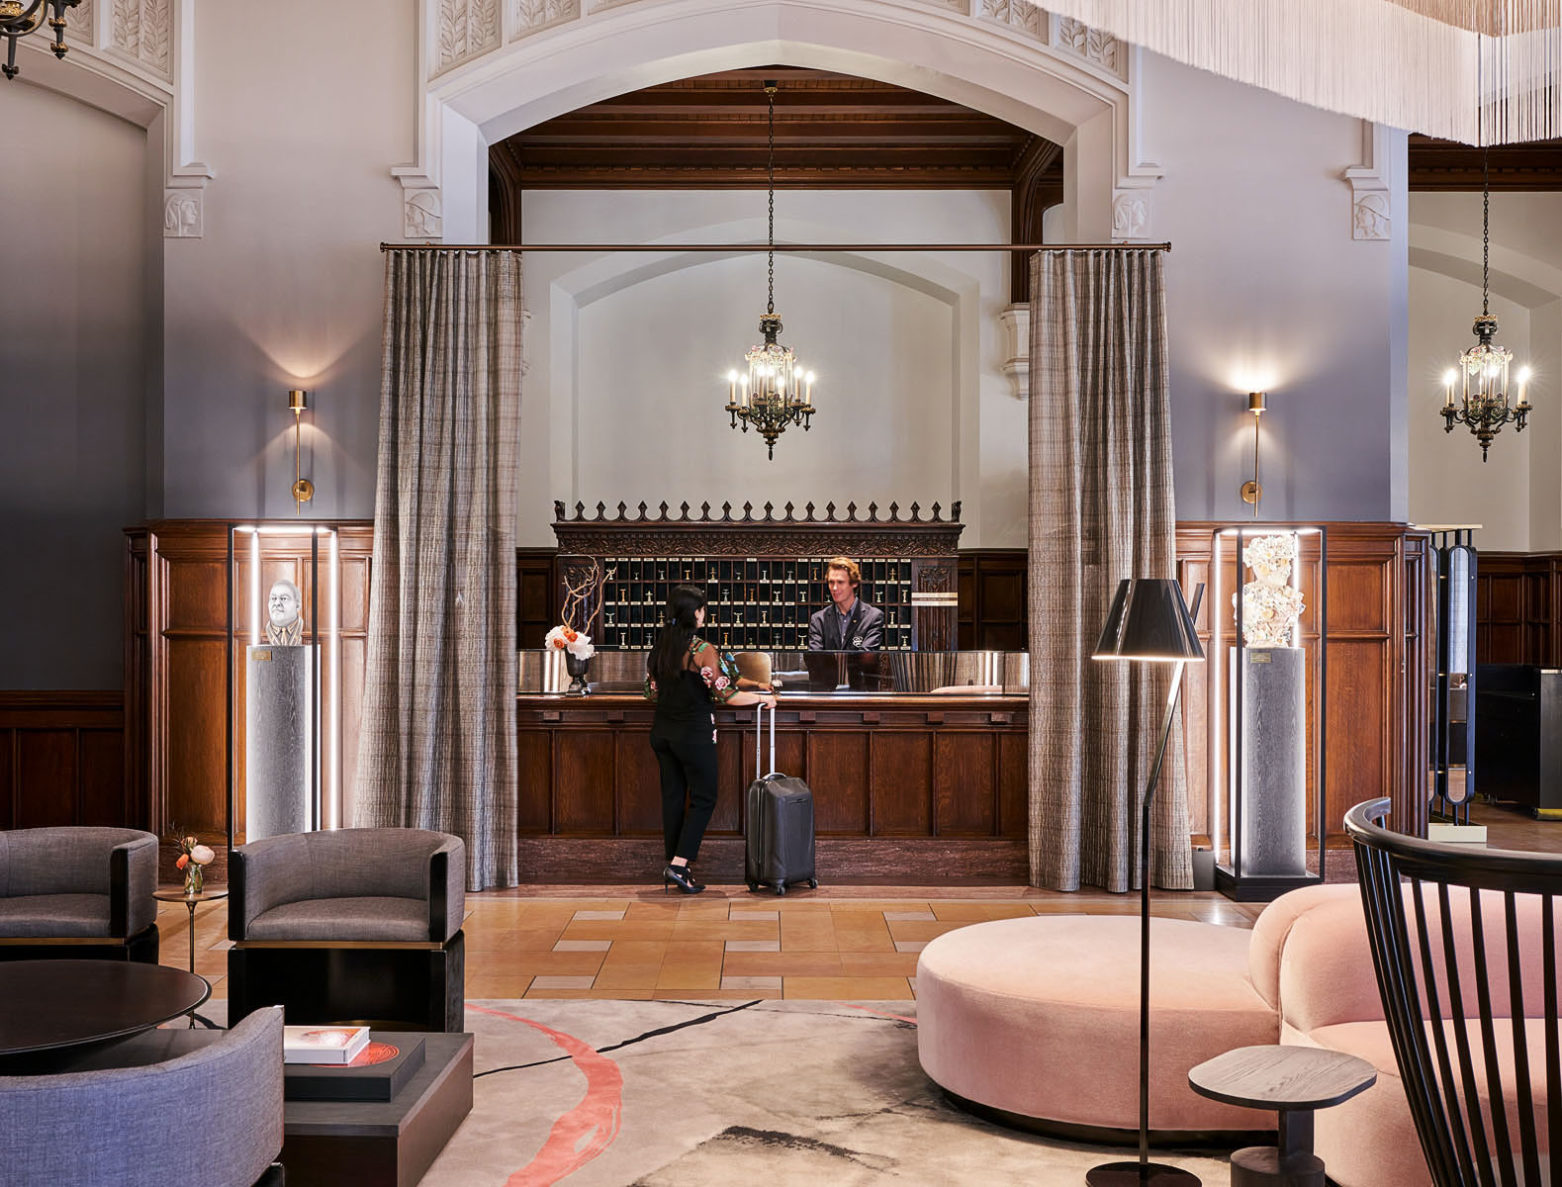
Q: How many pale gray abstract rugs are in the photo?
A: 1